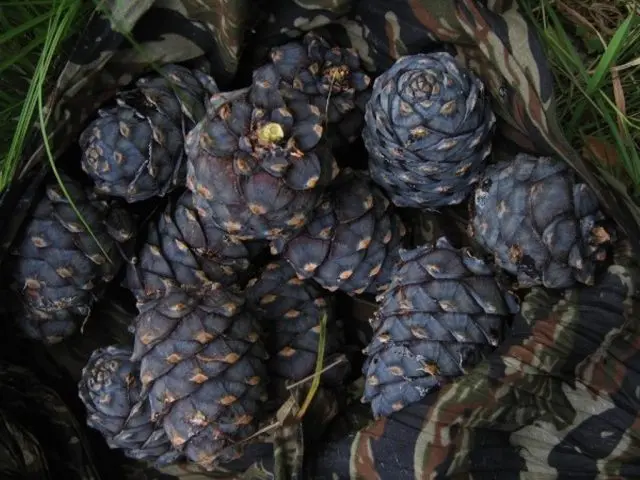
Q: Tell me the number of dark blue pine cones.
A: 12